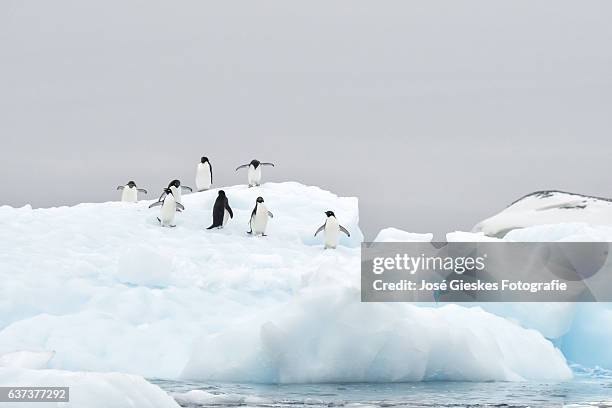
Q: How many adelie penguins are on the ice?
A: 8